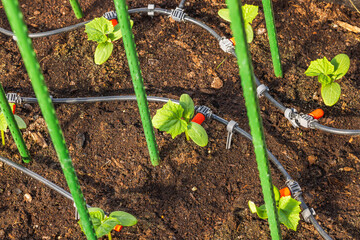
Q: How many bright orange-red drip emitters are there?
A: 7